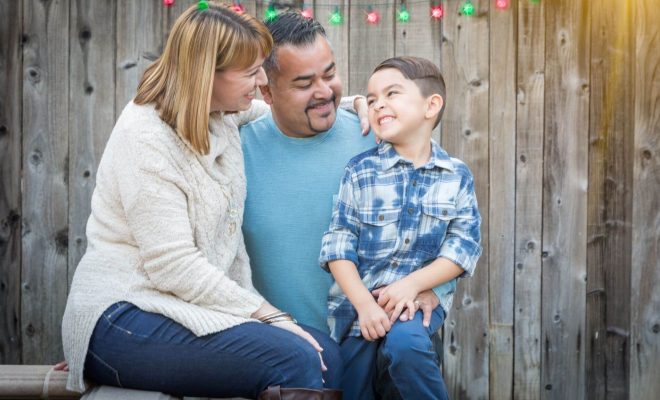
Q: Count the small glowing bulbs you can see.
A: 12